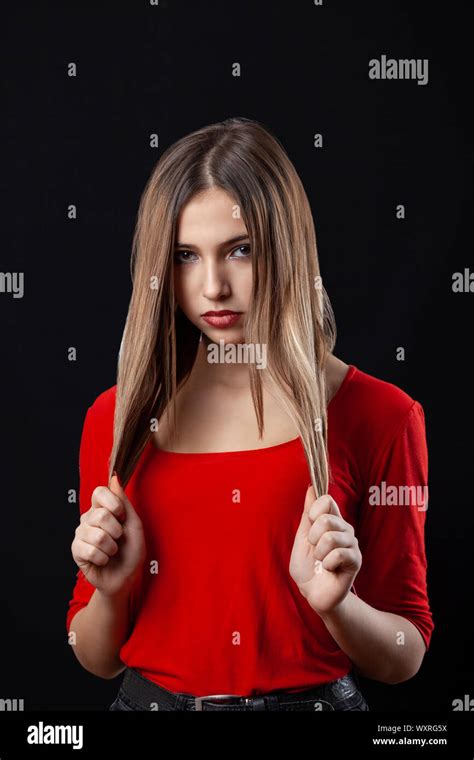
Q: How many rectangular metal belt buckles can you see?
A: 1